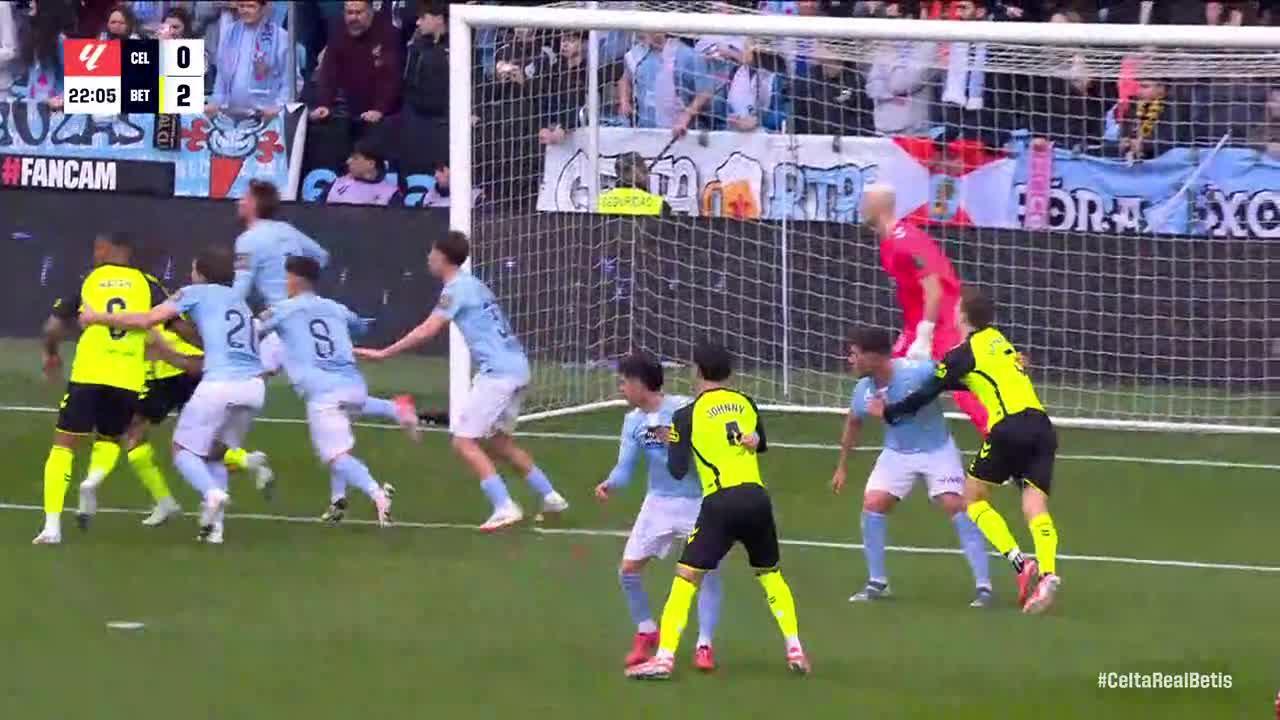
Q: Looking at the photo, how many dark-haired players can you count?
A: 9